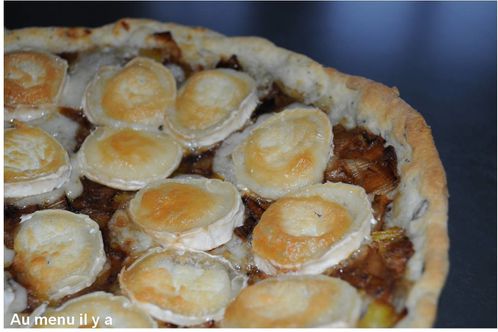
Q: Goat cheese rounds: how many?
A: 12